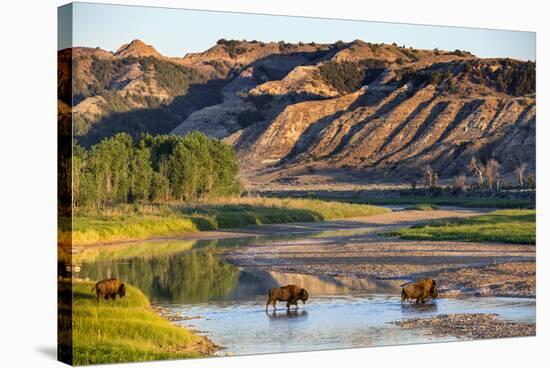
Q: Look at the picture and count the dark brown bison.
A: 3